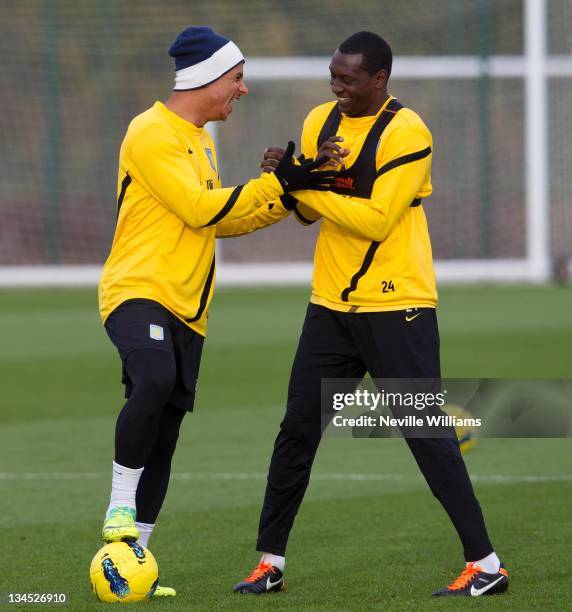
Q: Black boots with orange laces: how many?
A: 2